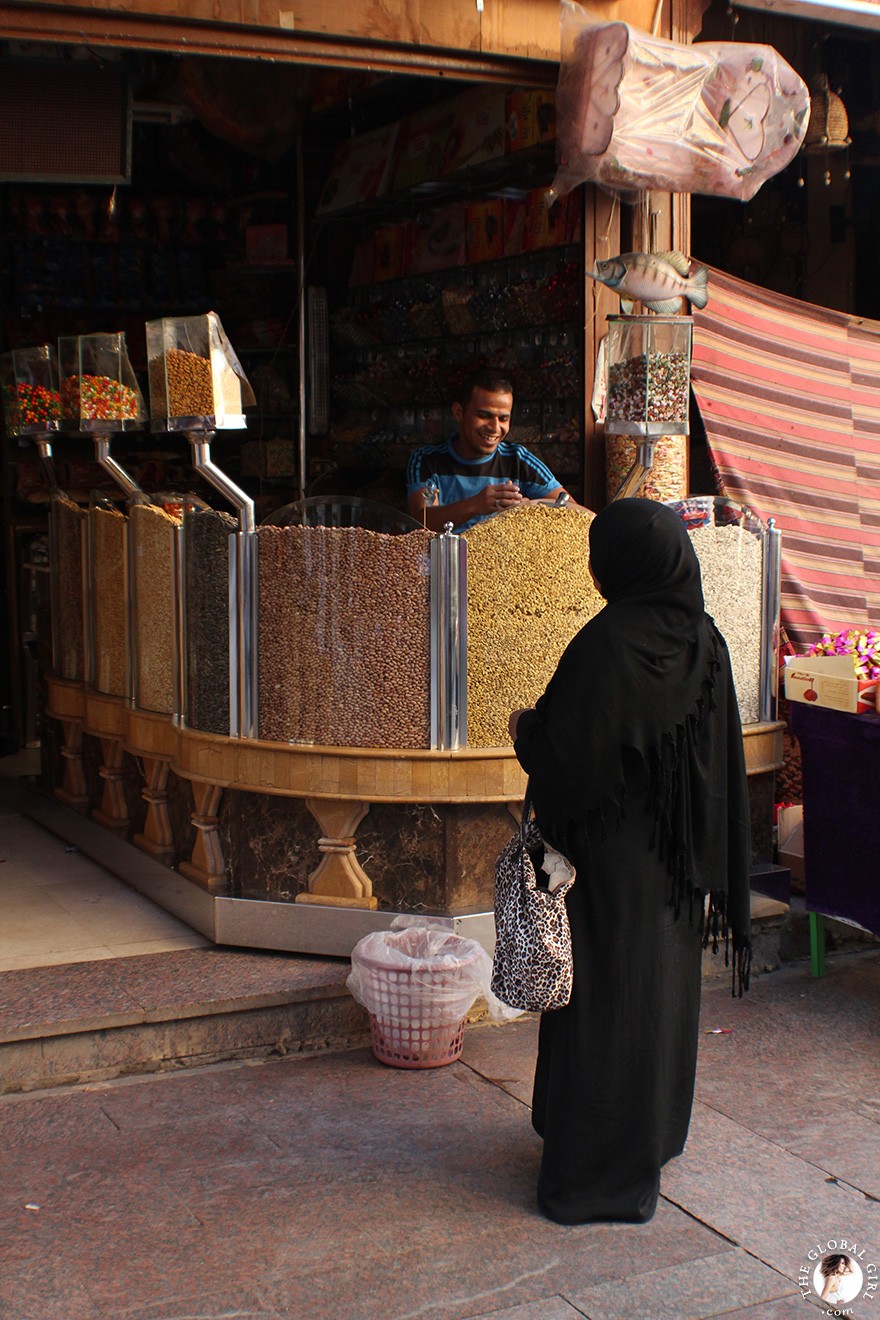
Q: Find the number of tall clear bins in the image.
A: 7